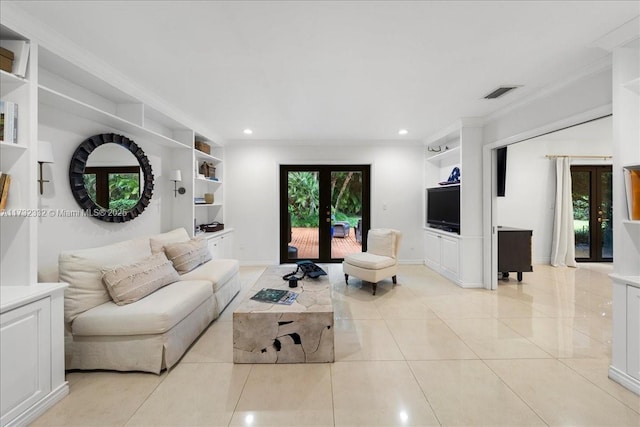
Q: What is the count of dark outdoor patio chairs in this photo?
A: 2